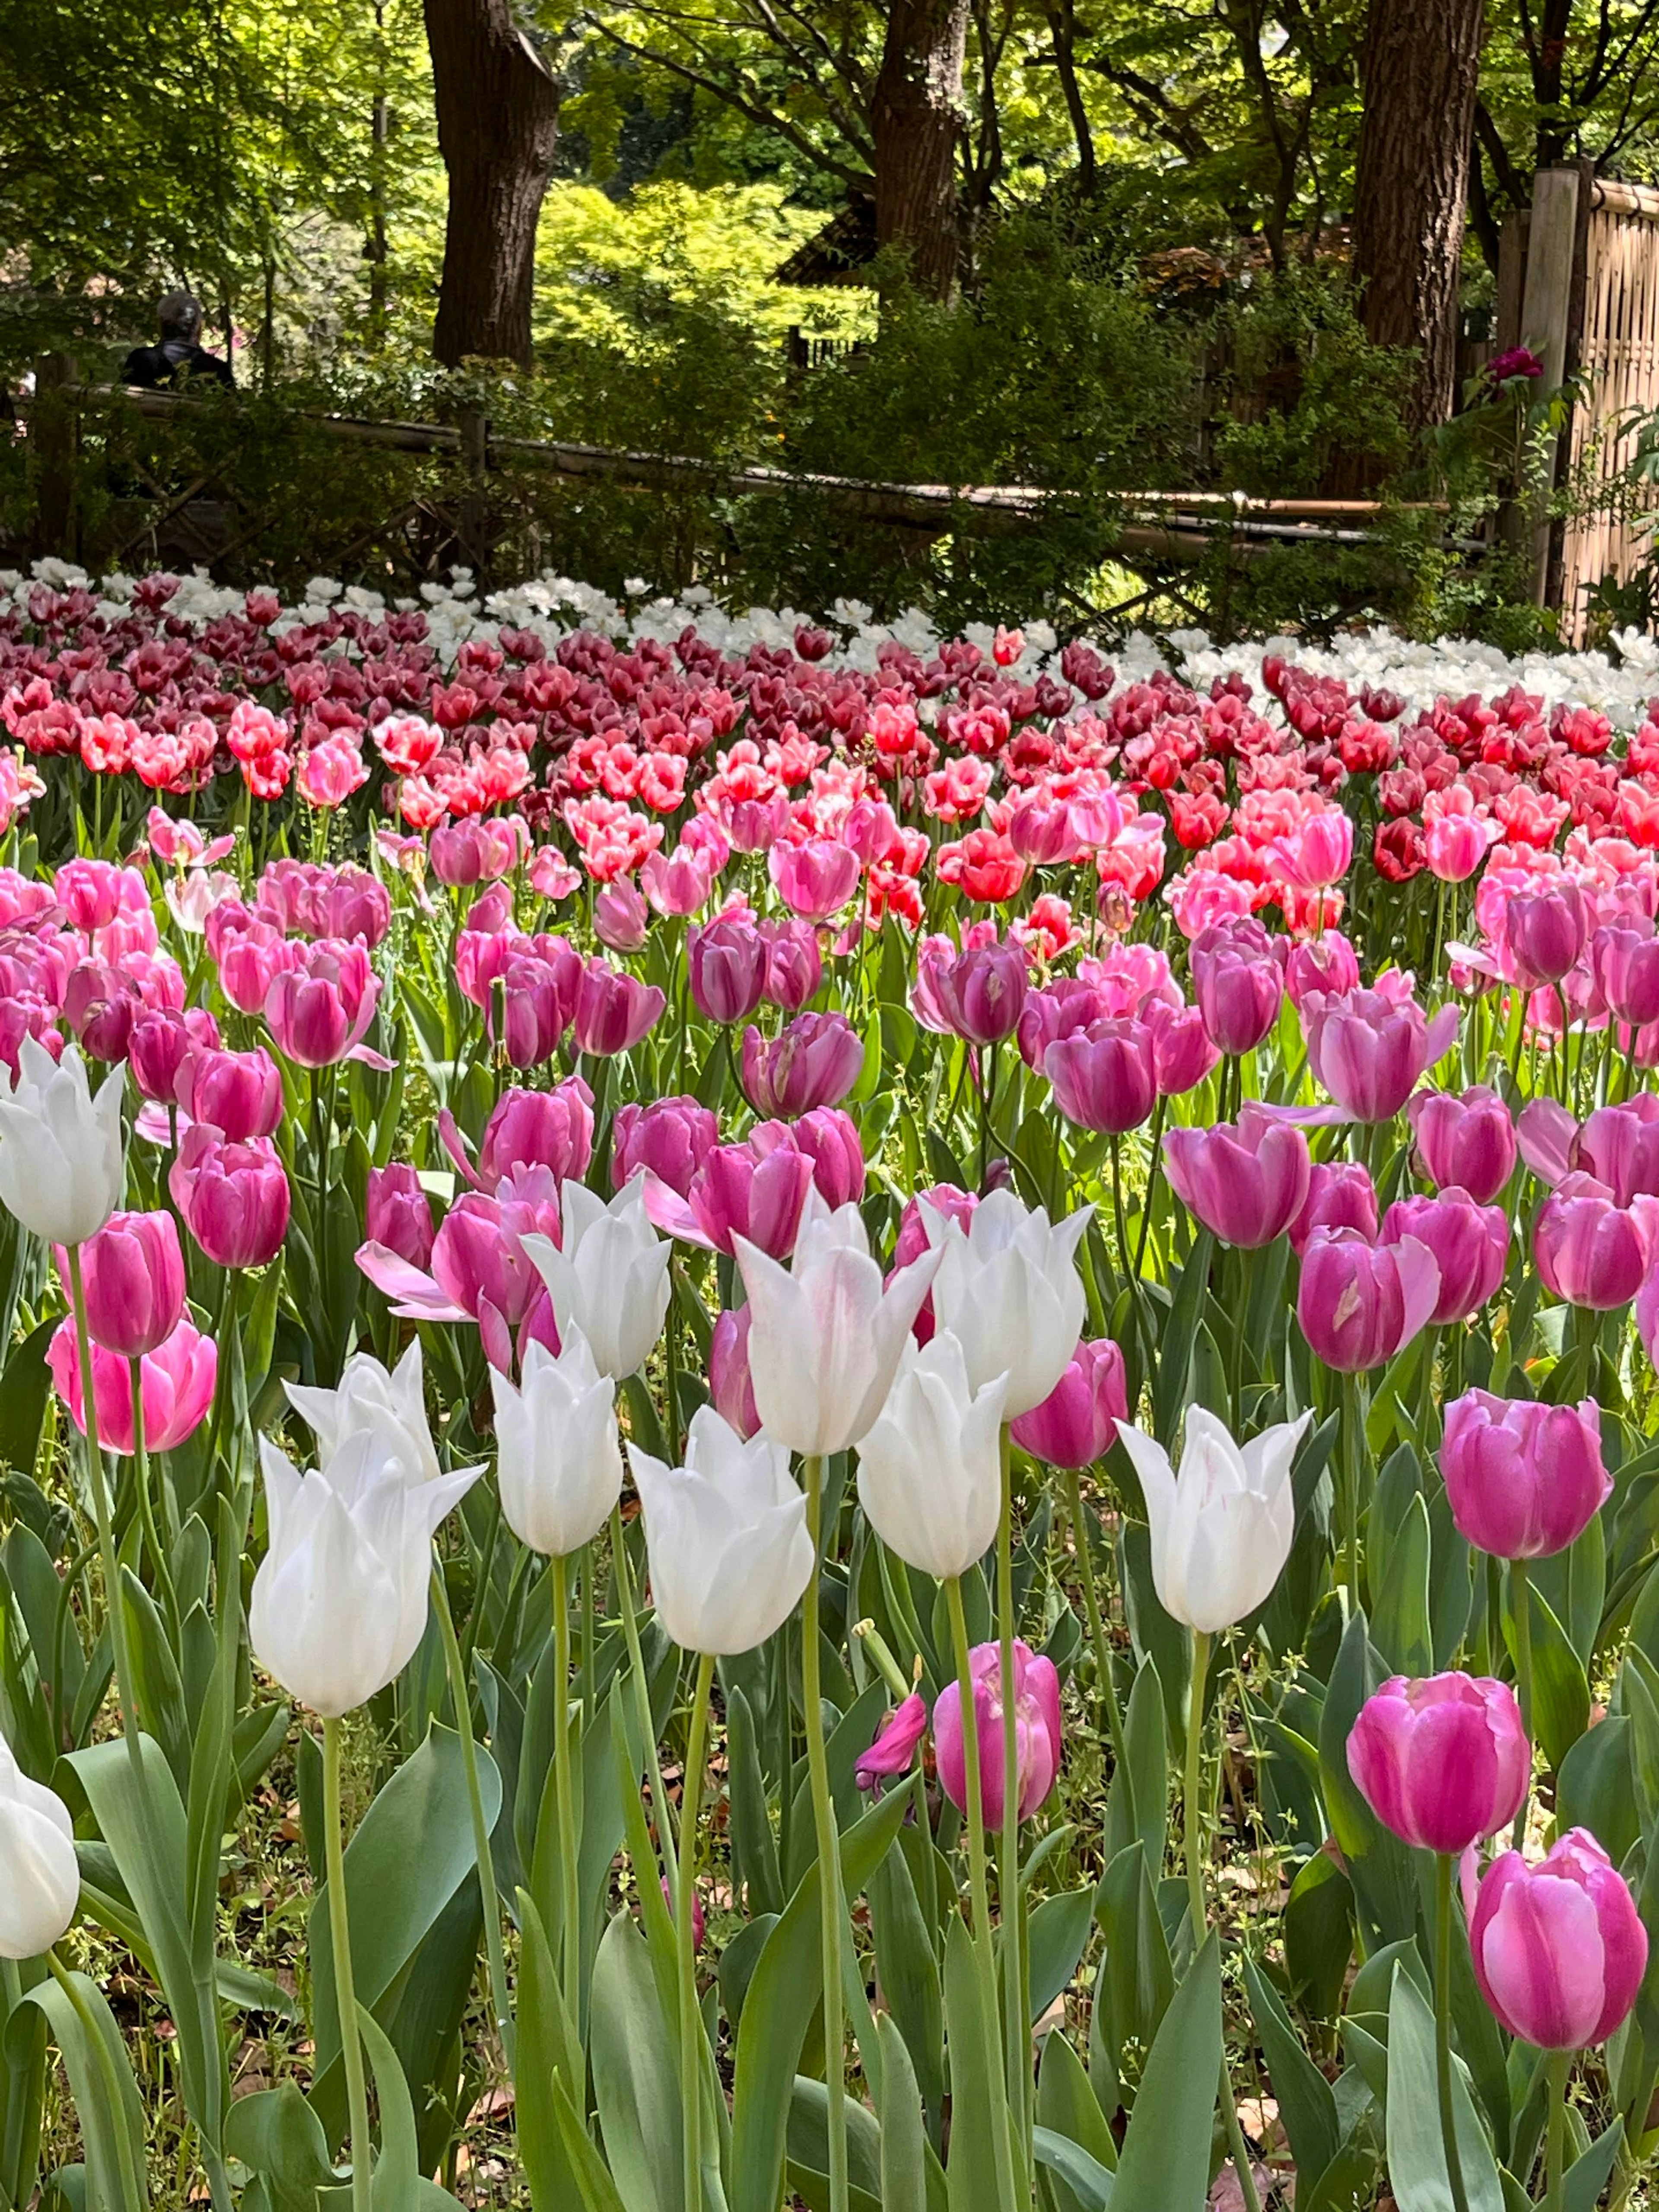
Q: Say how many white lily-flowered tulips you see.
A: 11